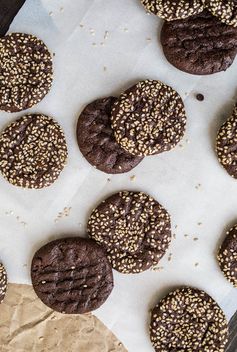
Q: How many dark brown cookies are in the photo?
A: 3